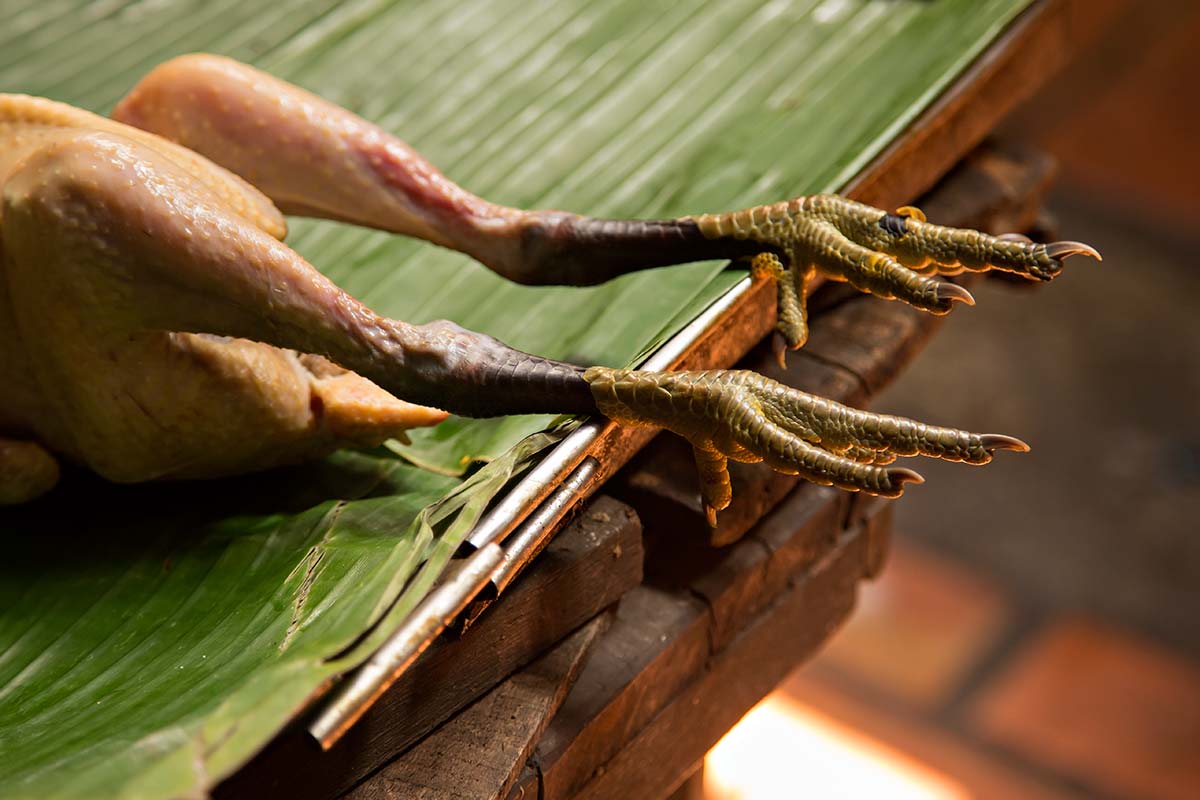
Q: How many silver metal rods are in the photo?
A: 3